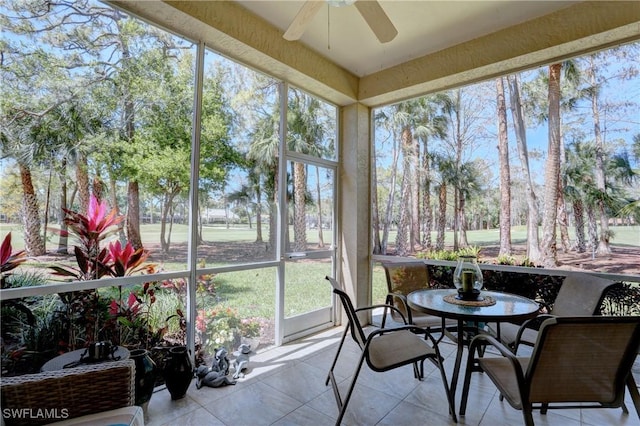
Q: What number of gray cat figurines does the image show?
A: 3